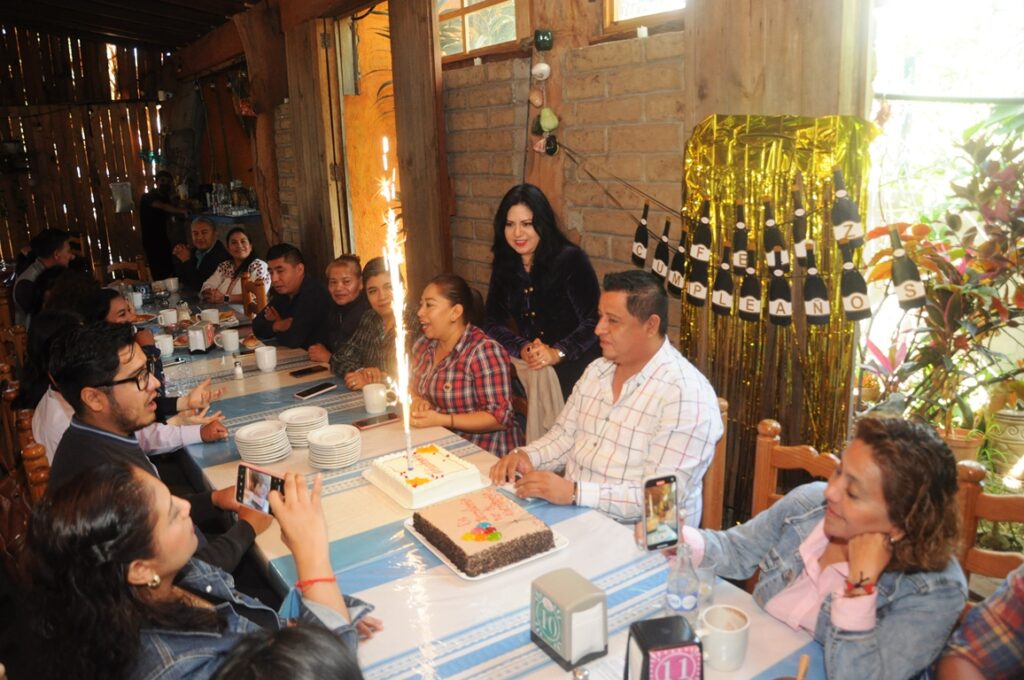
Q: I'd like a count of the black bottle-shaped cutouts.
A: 15